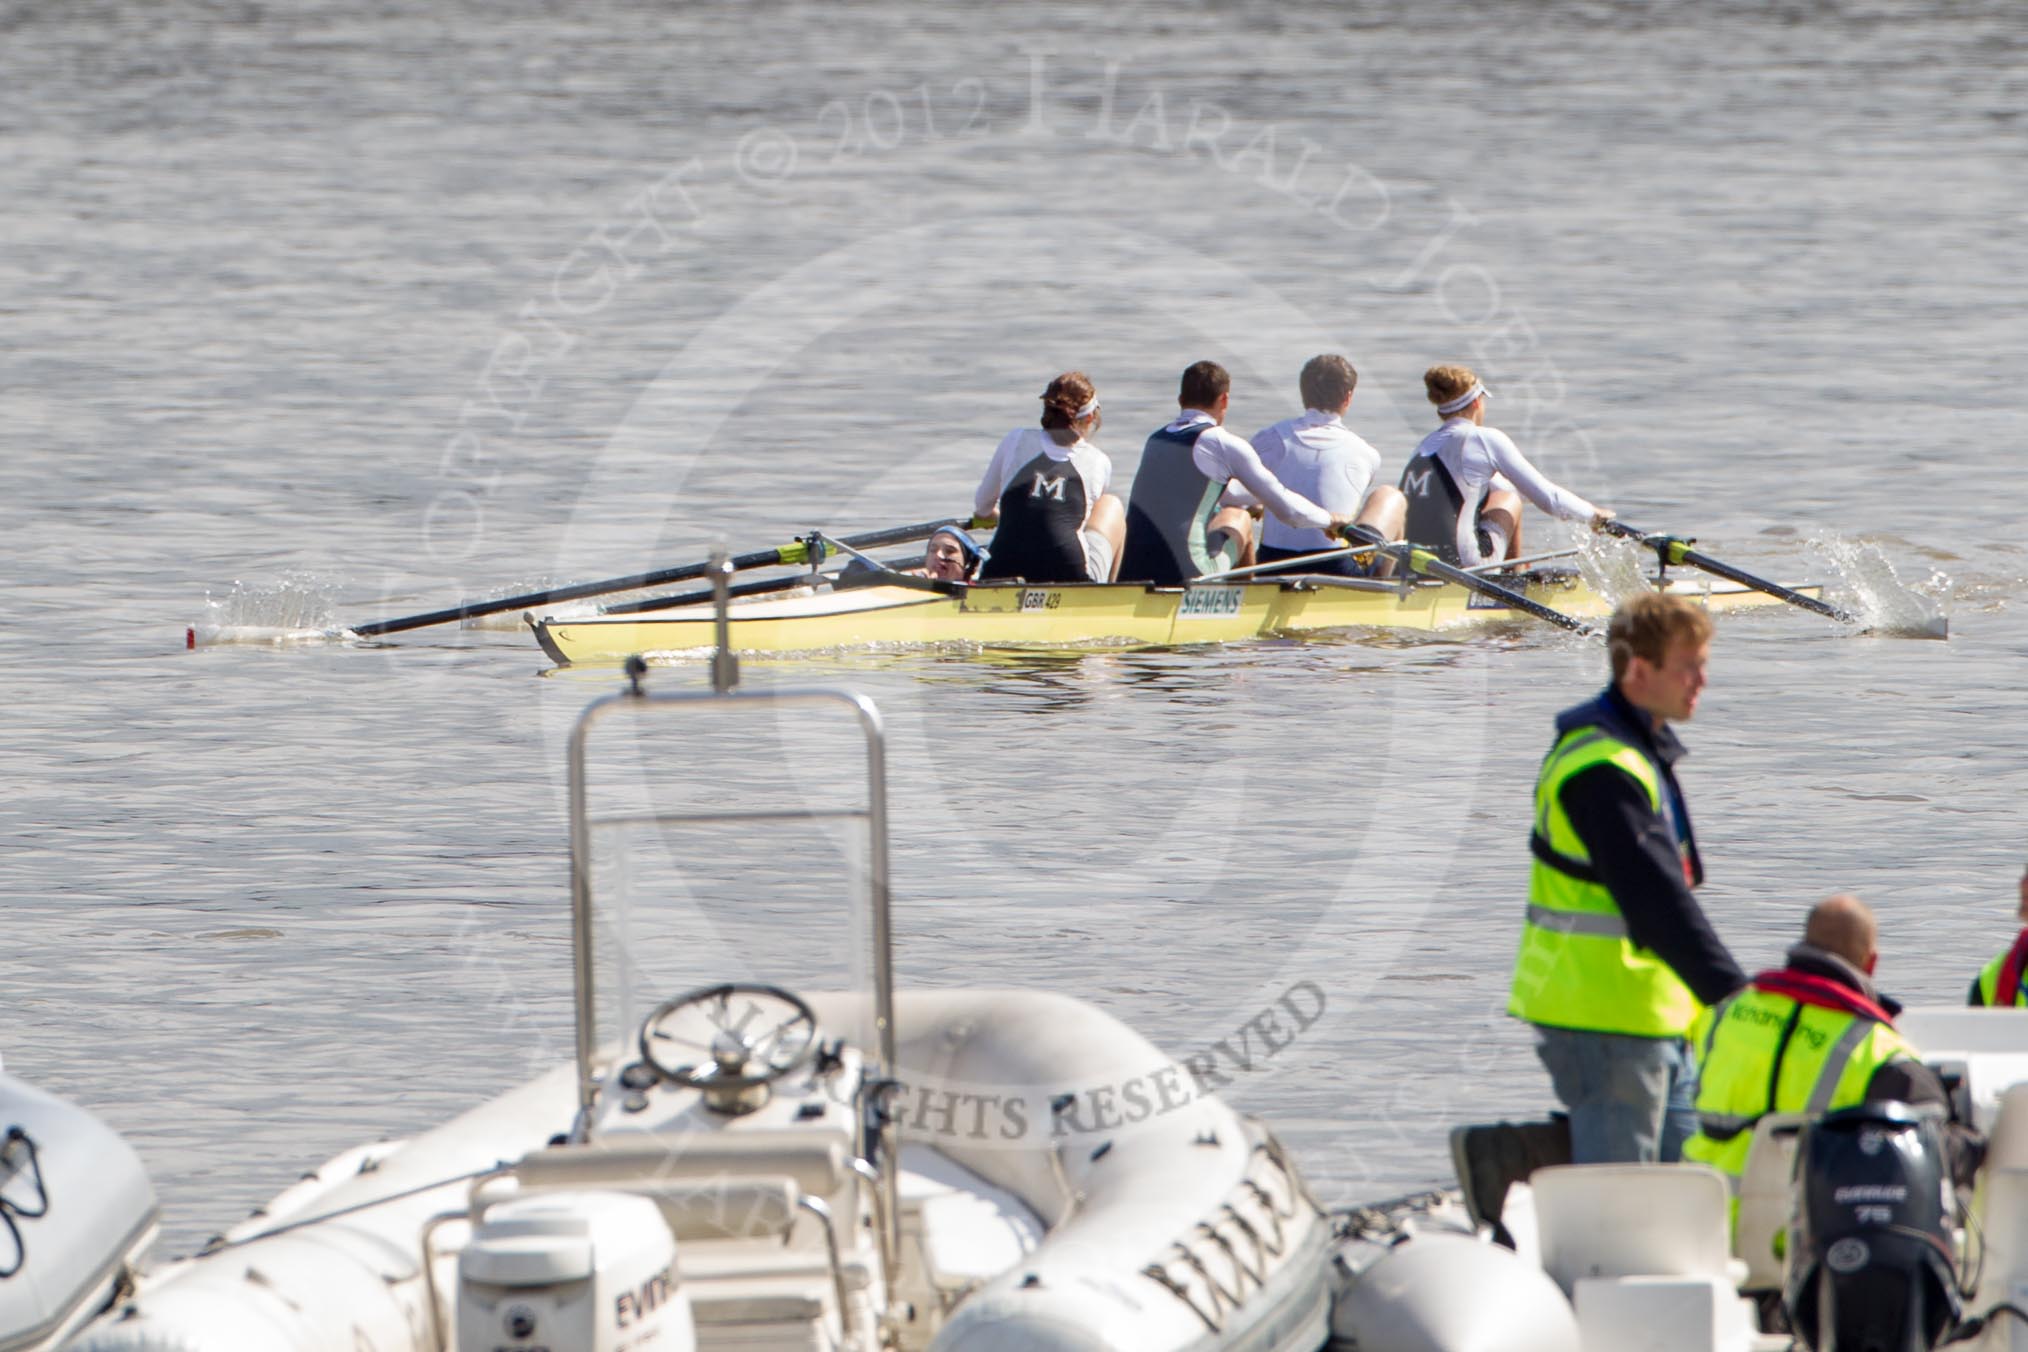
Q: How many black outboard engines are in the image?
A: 1